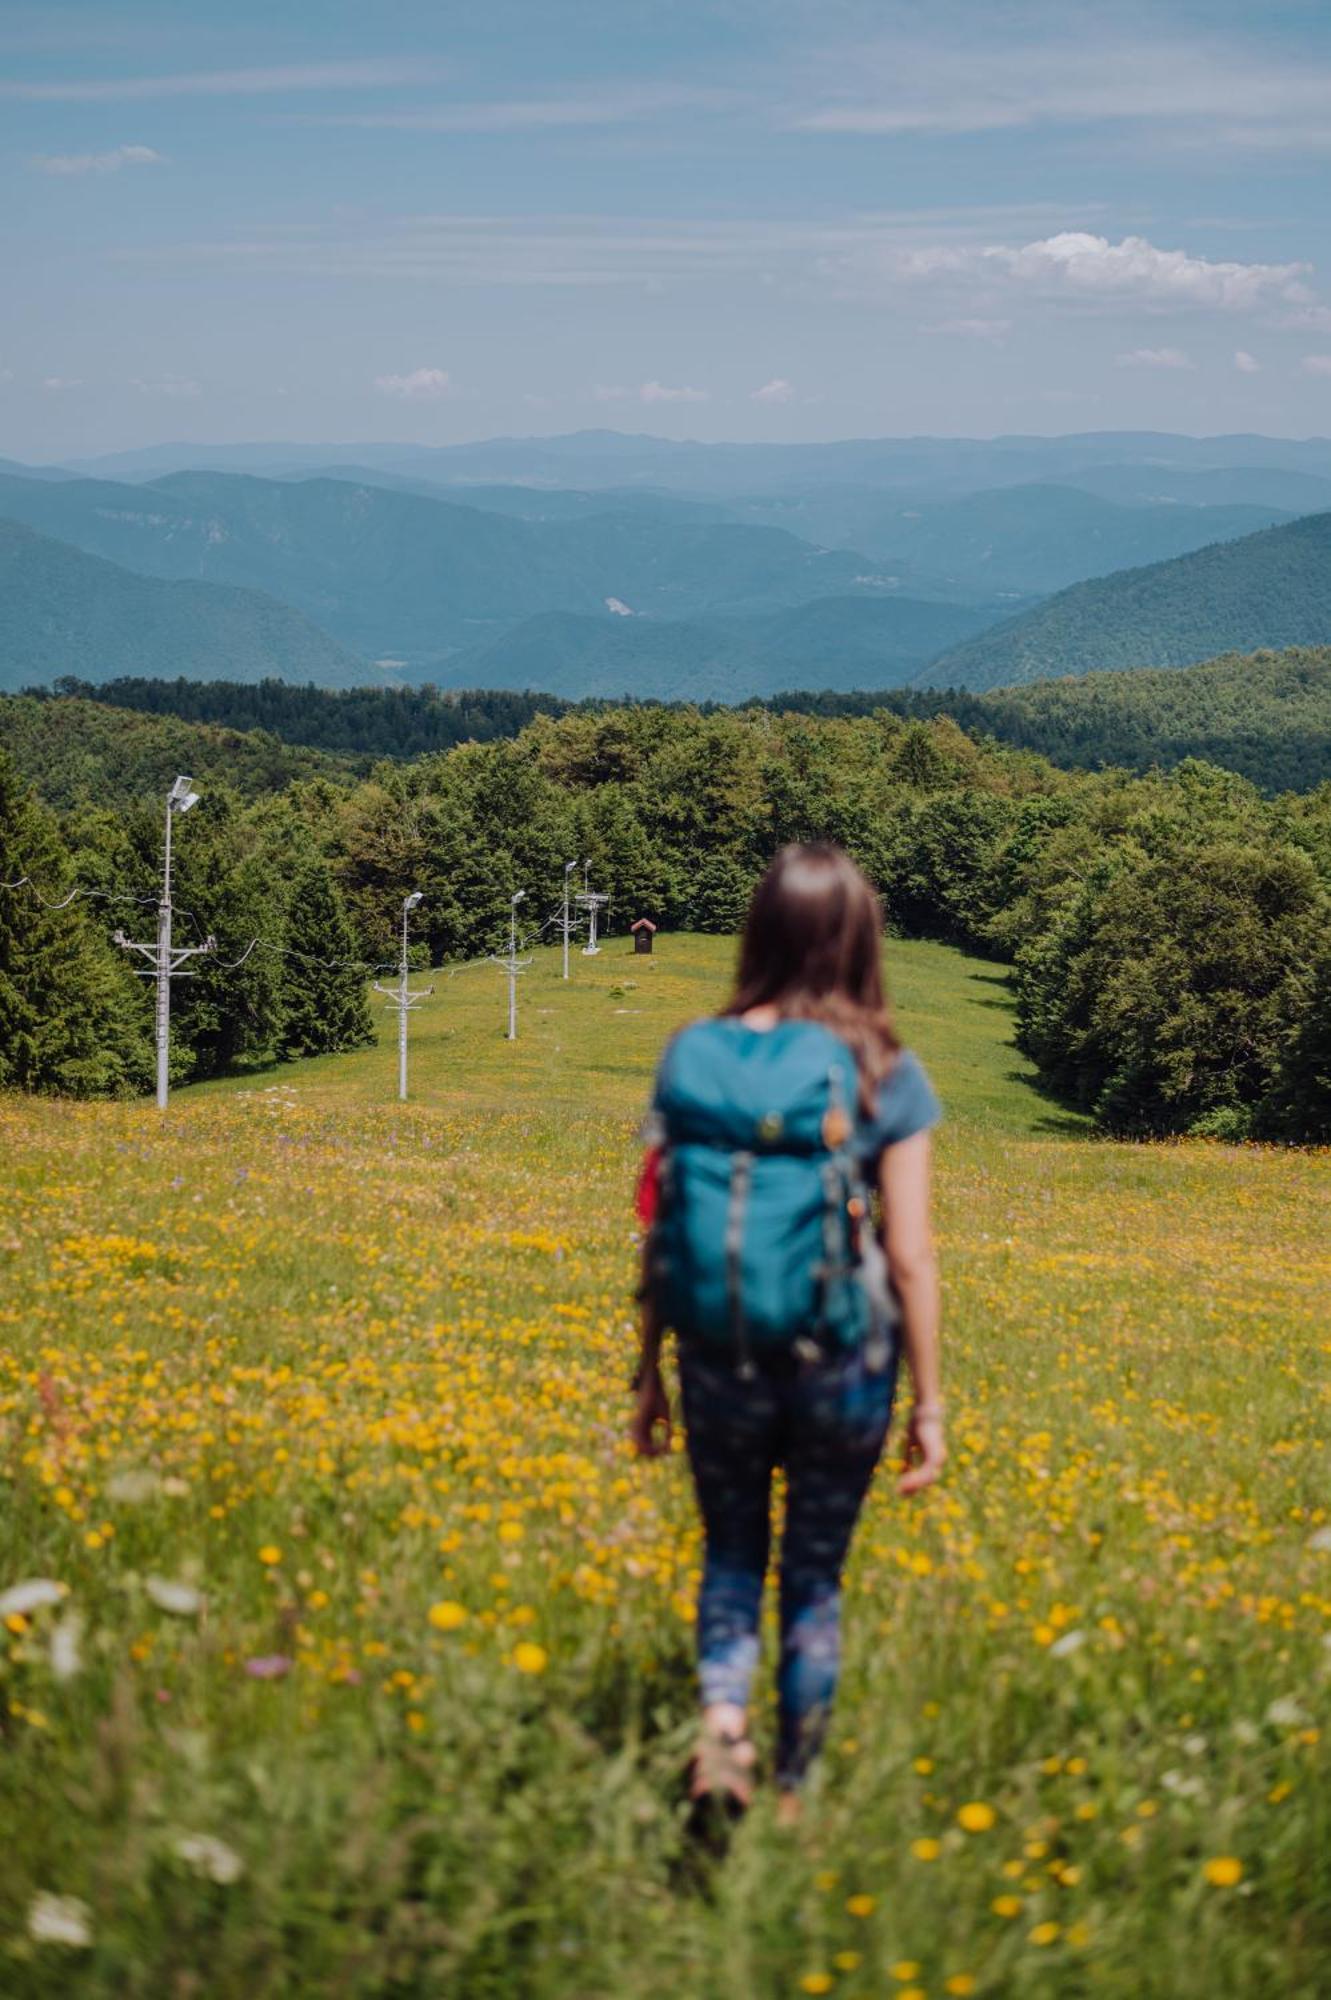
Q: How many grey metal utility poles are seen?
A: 5